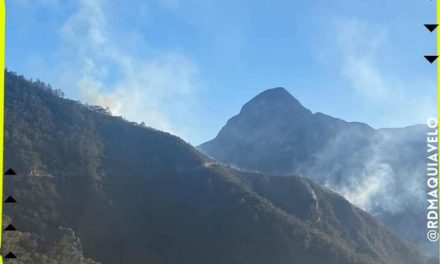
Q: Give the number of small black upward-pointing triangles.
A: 4